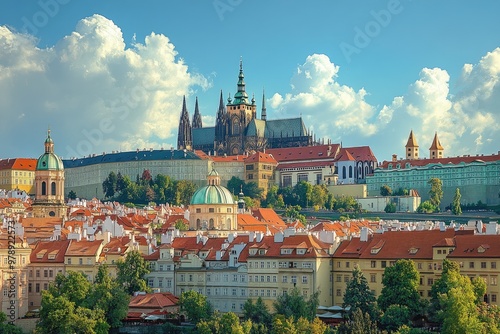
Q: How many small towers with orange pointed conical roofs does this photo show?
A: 2